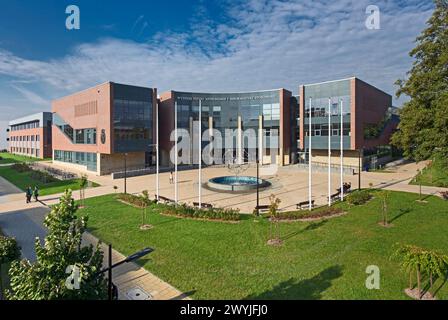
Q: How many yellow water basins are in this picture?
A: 0